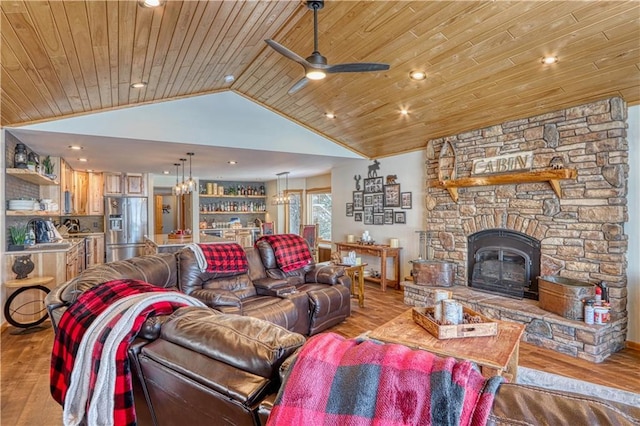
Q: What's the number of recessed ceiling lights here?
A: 11